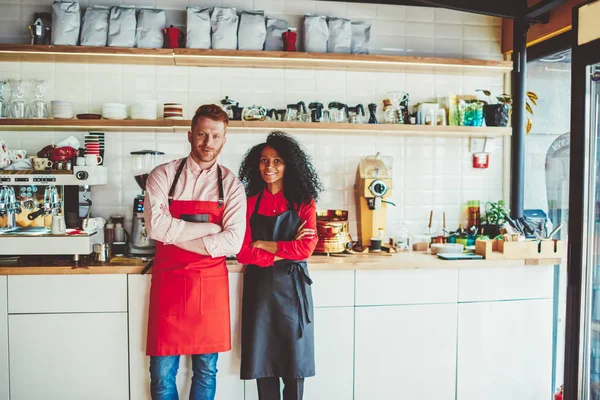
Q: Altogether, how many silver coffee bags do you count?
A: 11